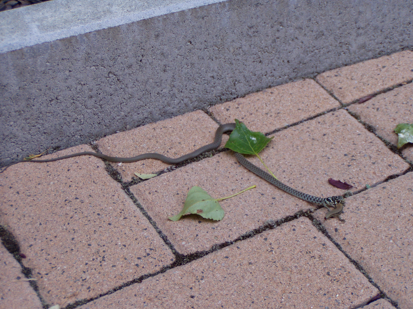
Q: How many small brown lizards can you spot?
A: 1